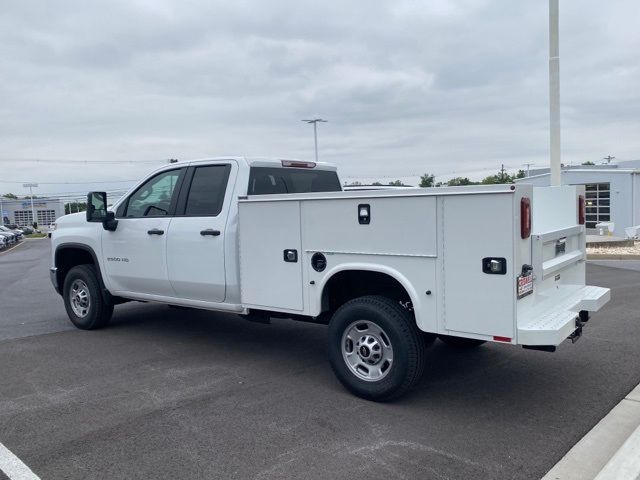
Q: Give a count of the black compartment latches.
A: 3